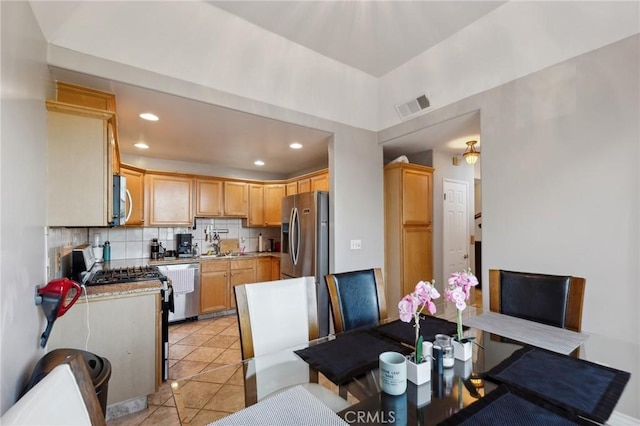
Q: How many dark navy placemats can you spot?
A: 4